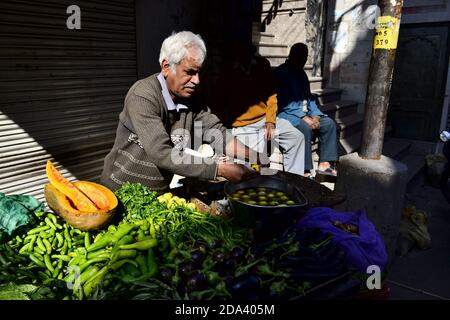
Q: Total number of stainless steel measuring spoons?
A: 0